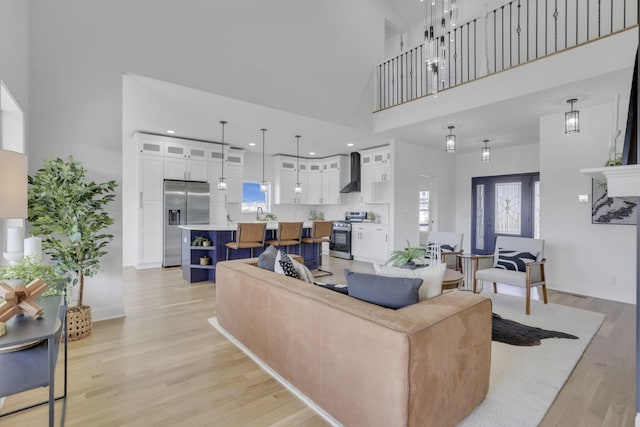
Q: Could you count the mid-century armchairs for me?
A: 2